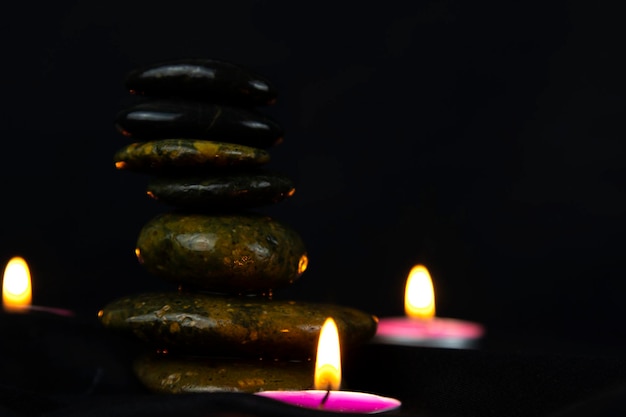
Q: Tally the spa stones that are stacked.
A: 7